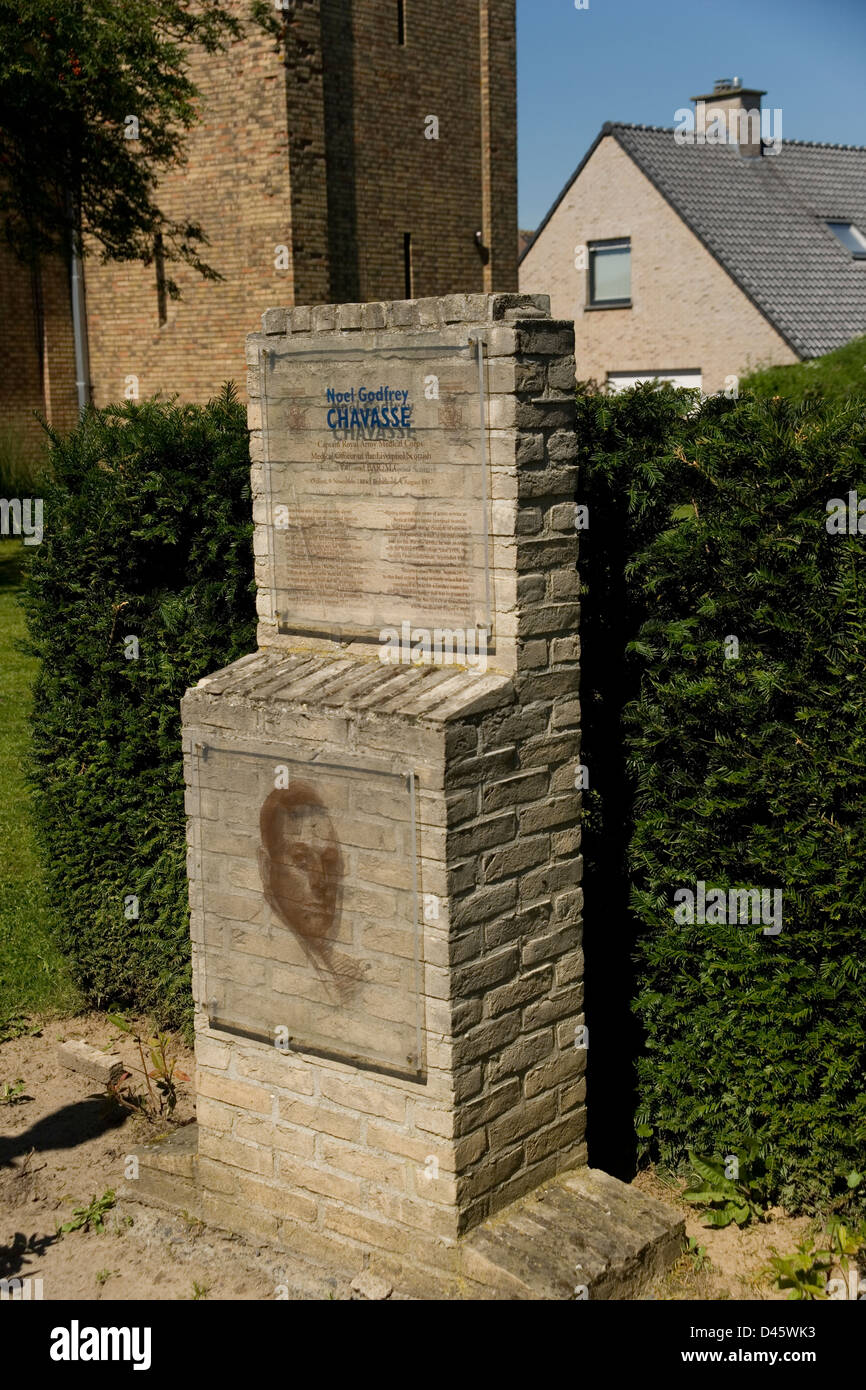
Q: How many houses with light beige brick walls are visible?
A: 1